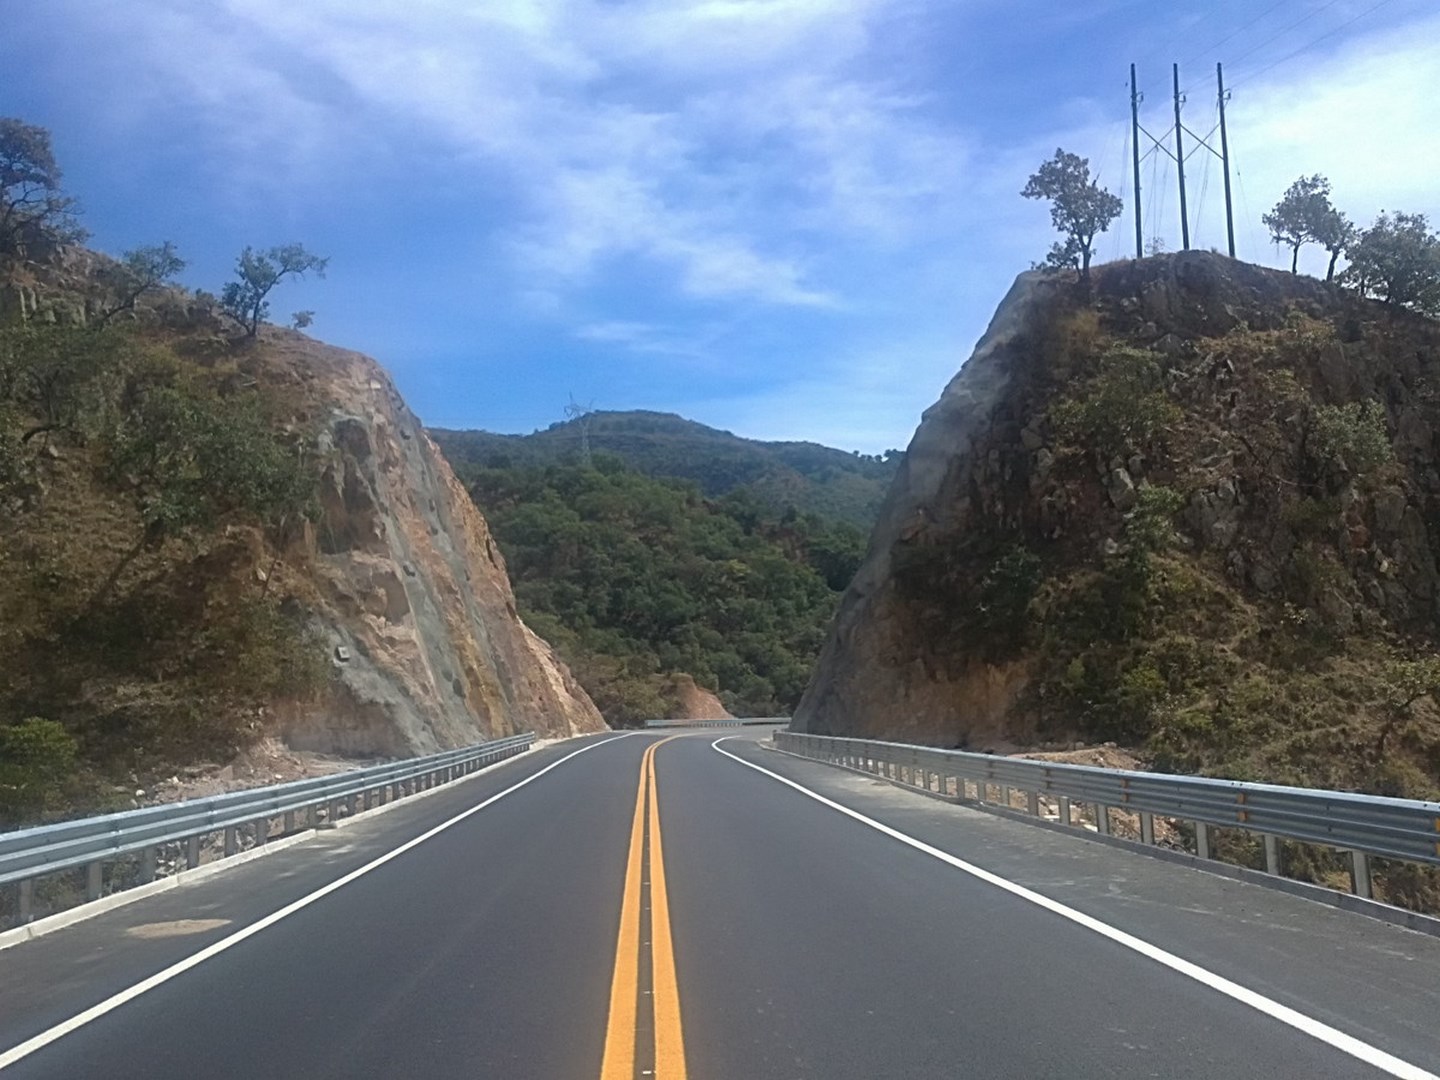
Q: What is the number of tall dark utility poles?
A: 3